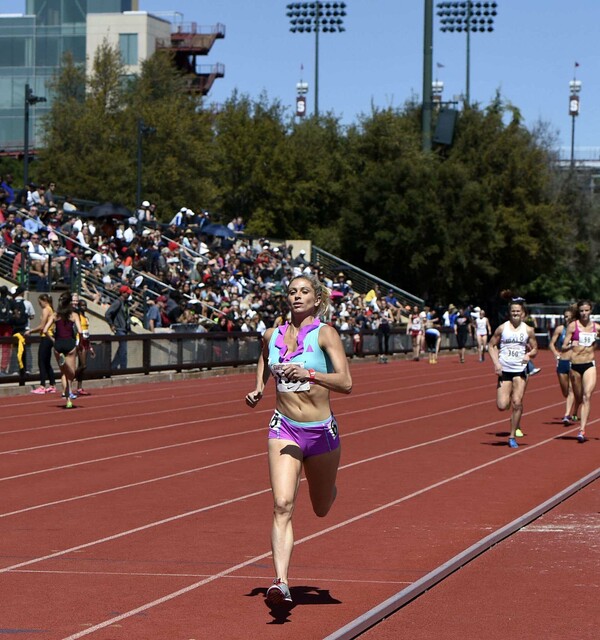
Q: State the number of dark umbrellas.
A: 2